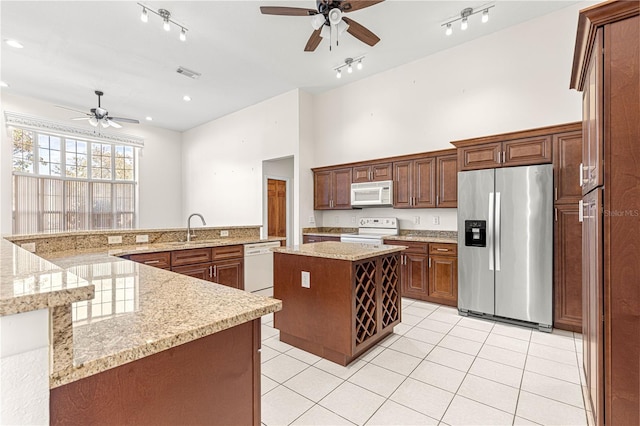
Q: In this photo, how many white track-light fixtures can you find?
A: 3